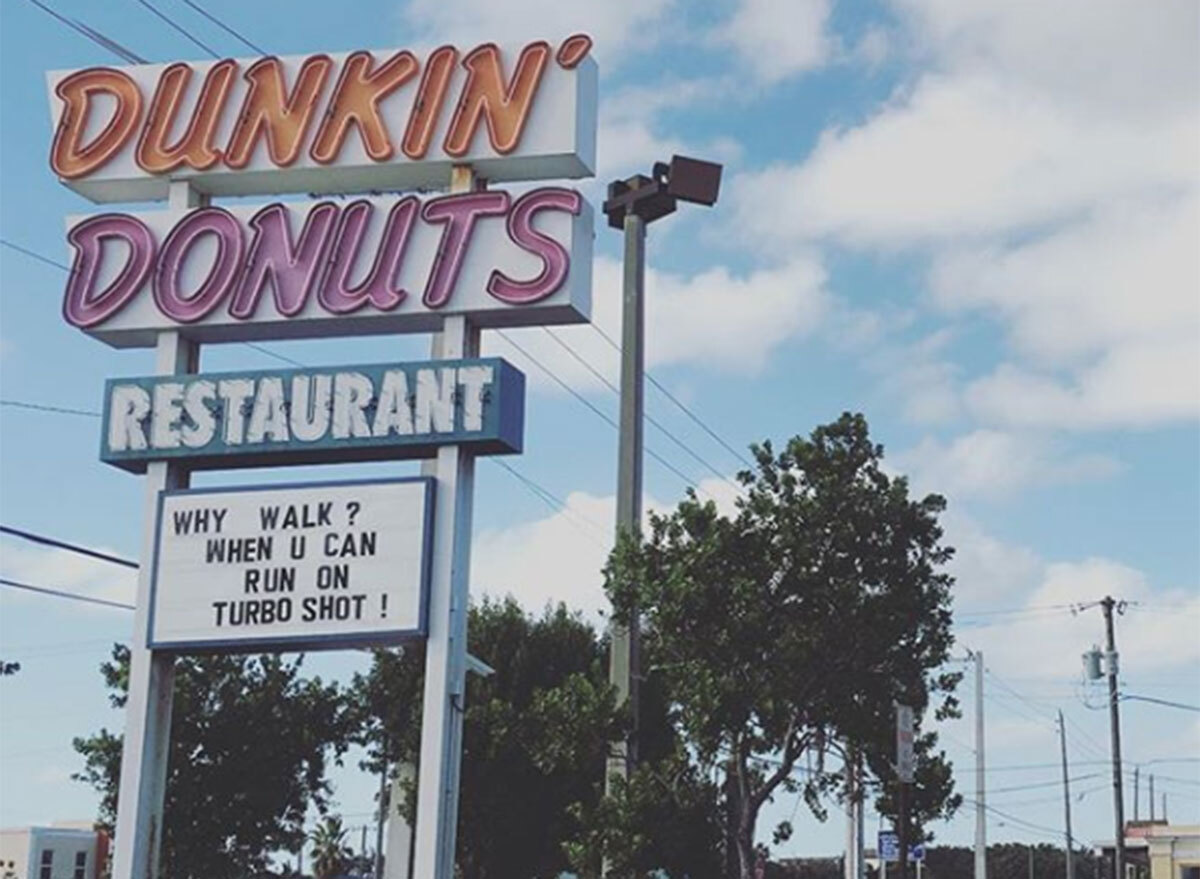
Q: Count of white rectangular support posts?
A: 2